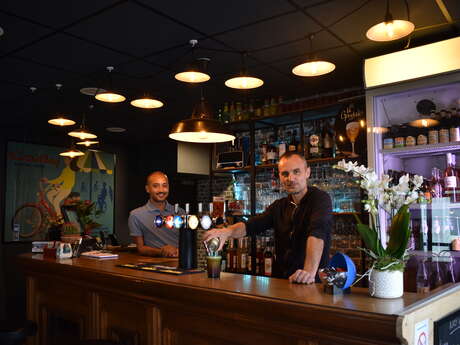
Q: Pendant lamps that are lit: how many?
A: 11